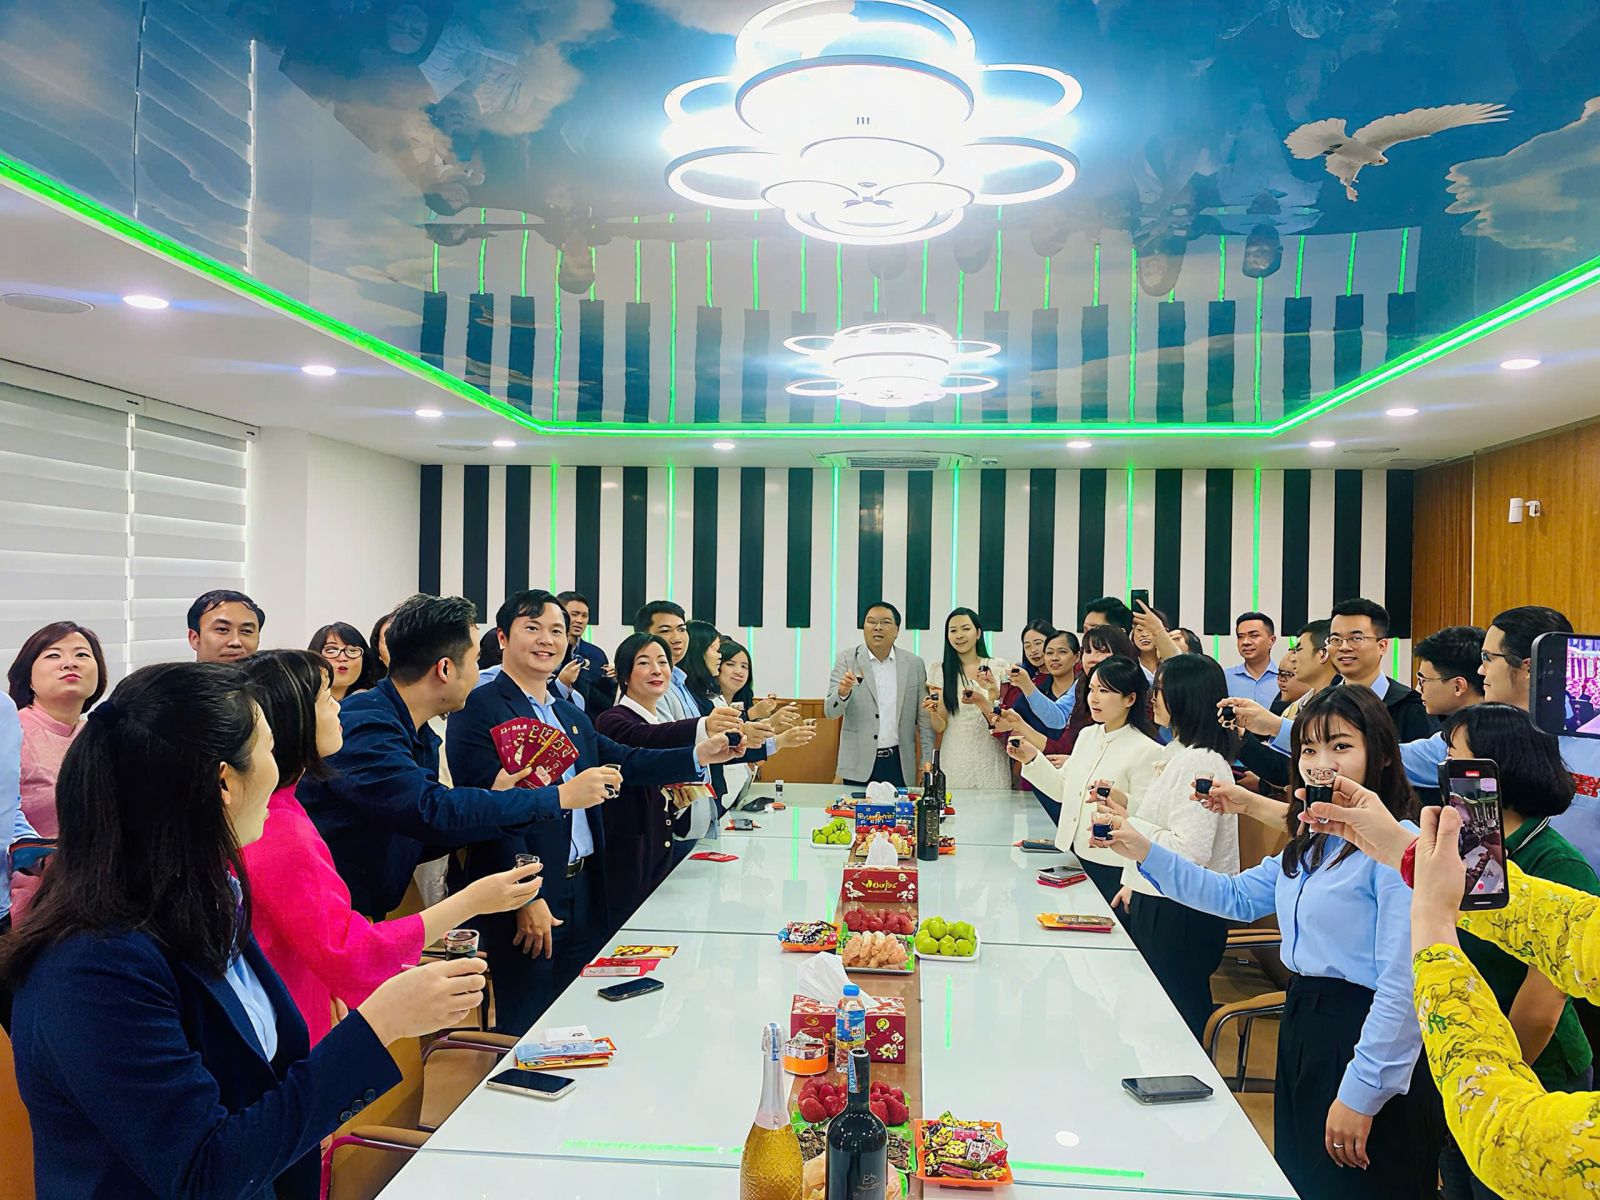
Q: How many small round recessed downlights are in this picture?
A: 9